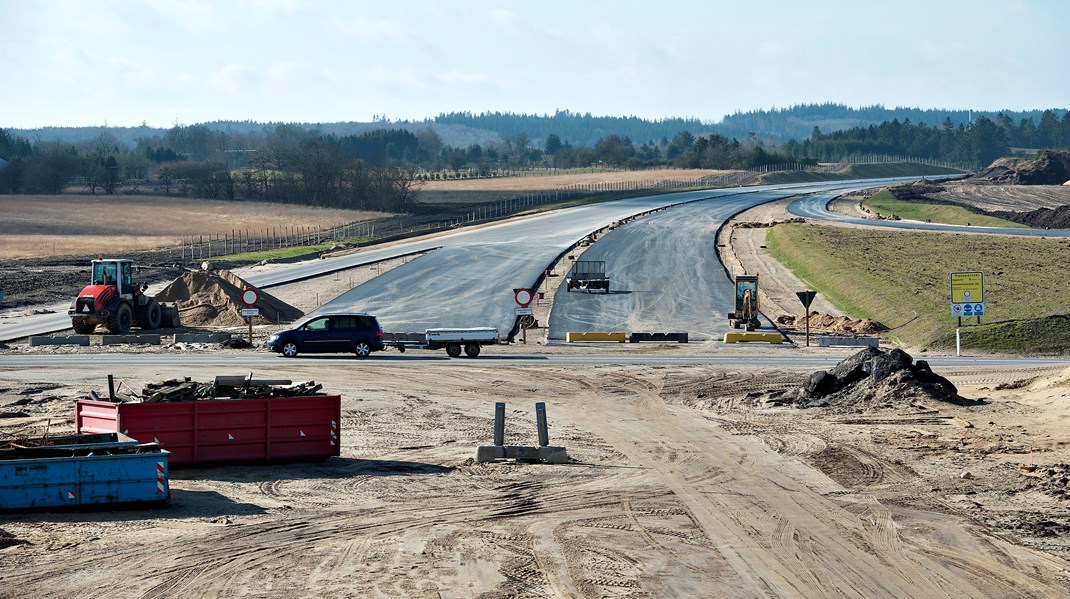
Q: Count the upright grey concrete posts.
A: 2